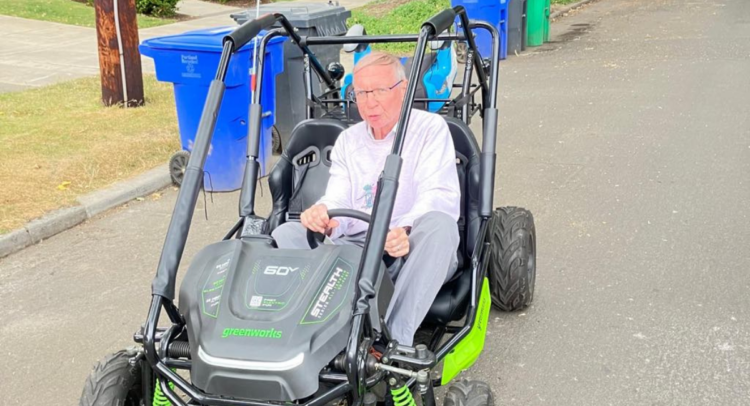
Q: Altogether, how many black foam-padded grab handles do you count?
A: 2